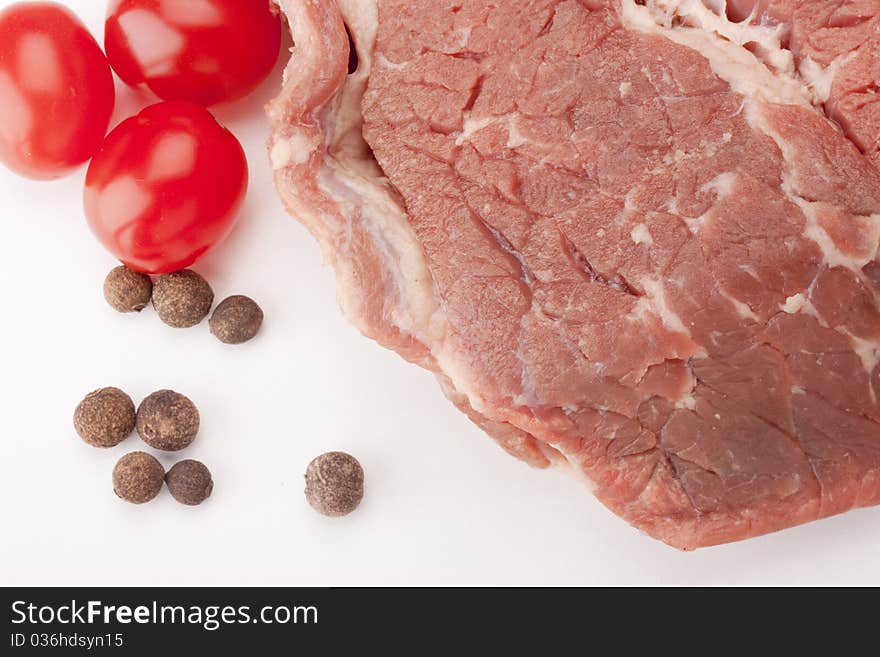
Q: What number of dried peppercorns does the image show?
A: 8